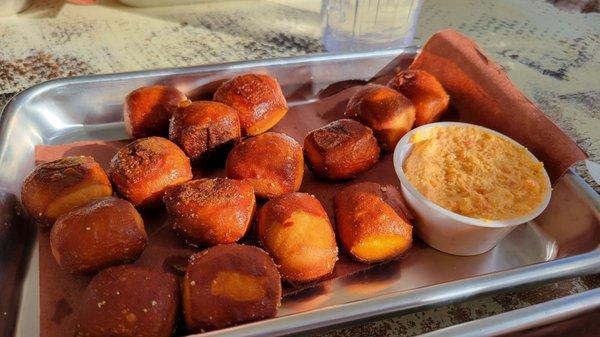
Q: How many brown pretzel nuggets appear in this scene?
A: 15